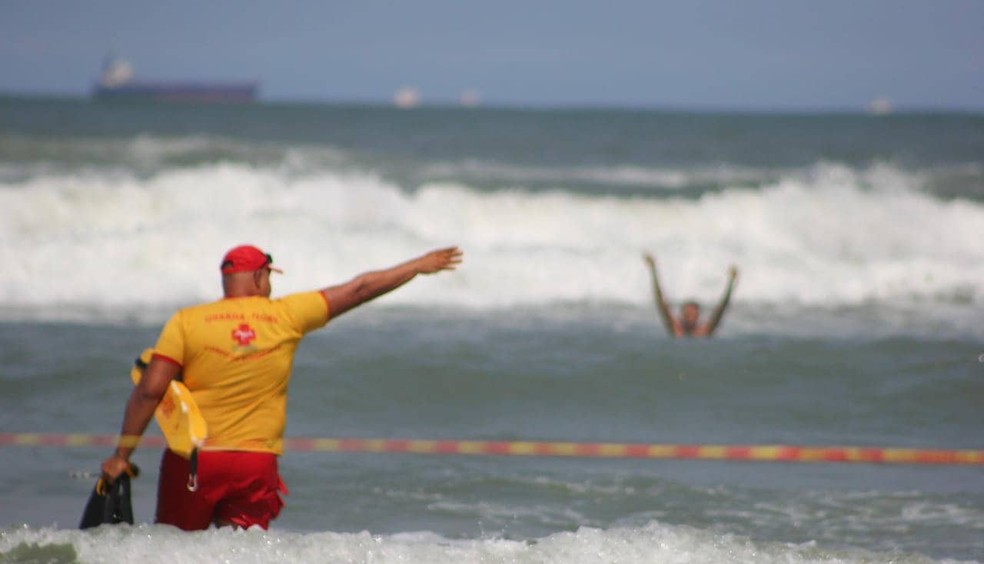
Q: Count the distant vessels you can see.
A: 4